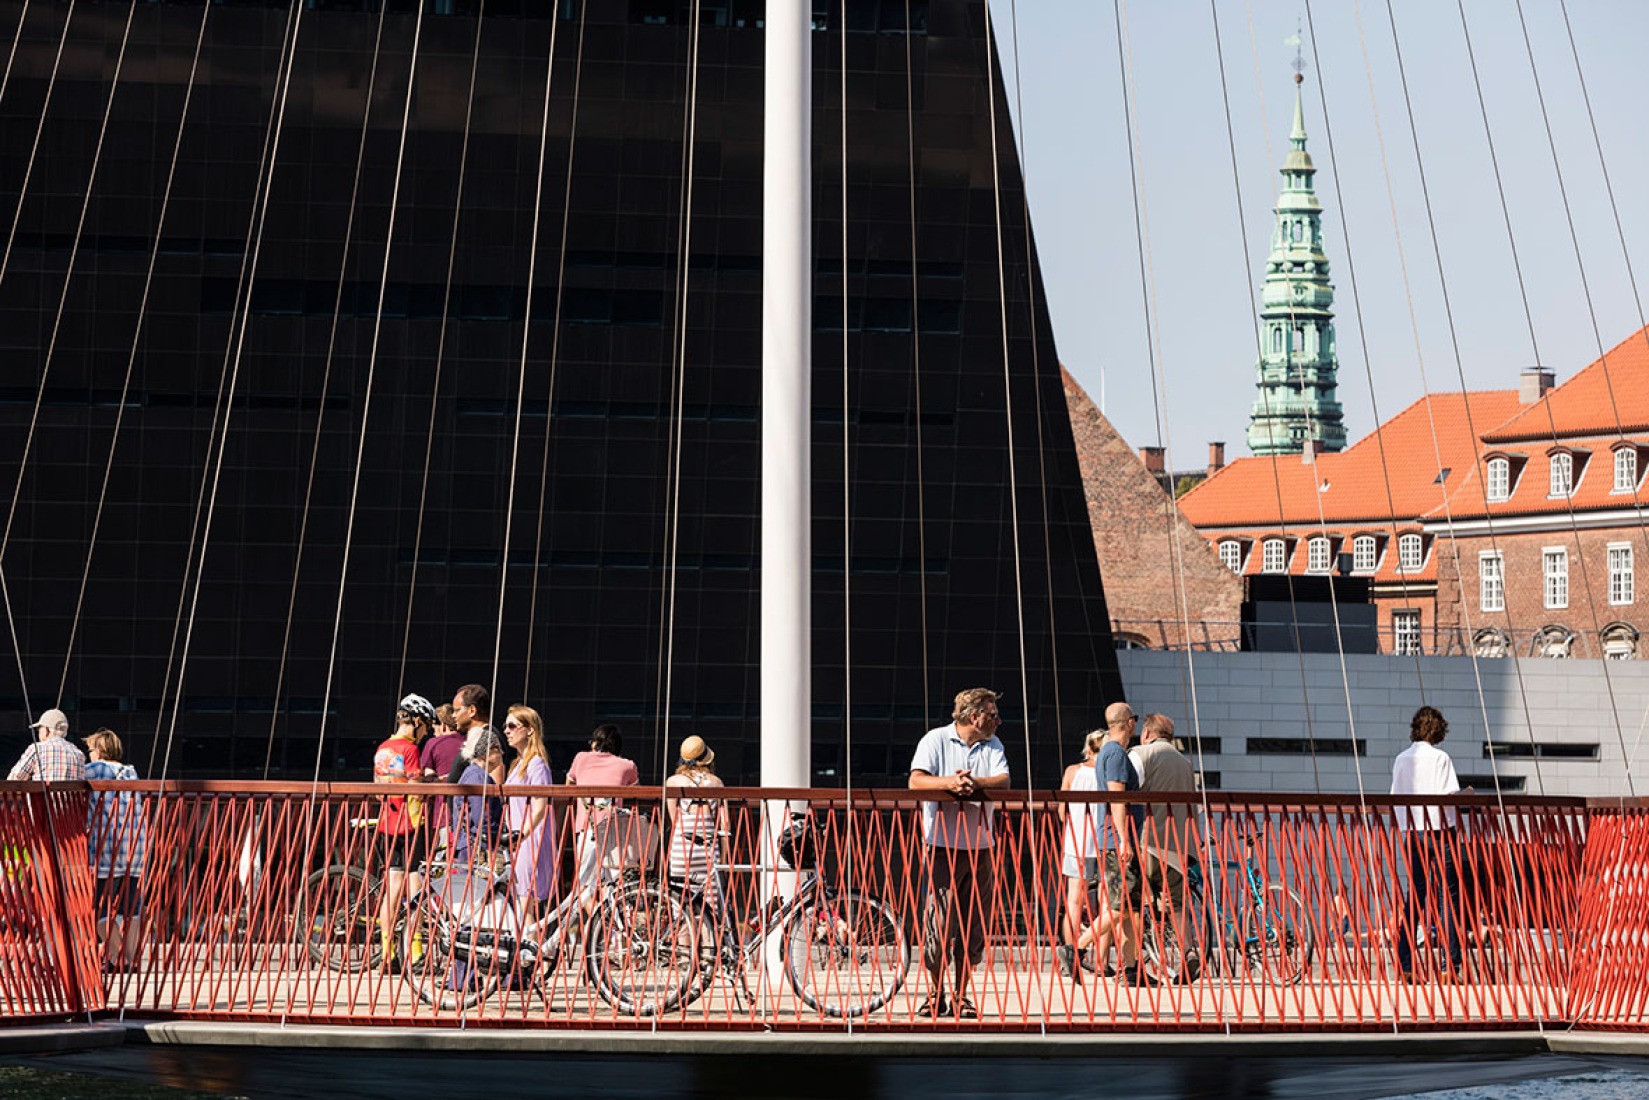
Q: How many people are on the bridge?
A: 14